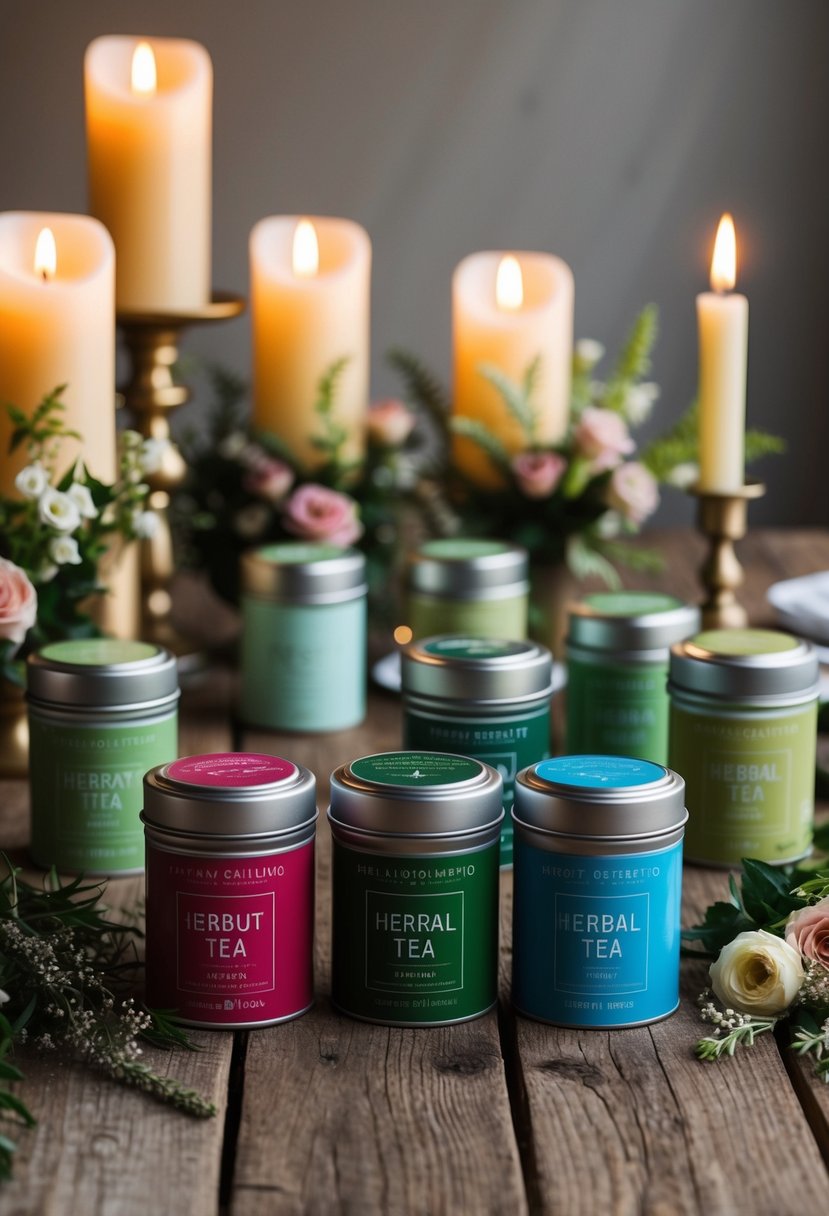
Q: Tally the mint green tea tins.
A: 1